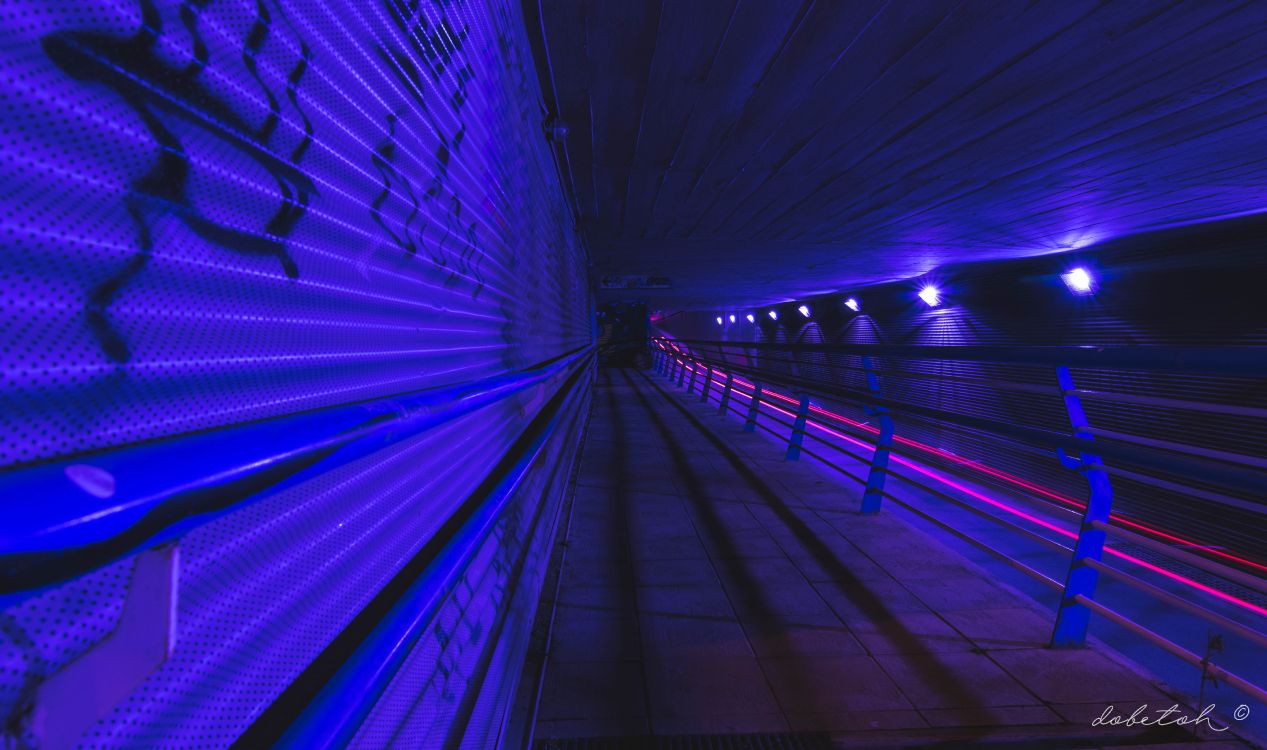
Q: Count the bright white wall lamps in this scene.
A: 8